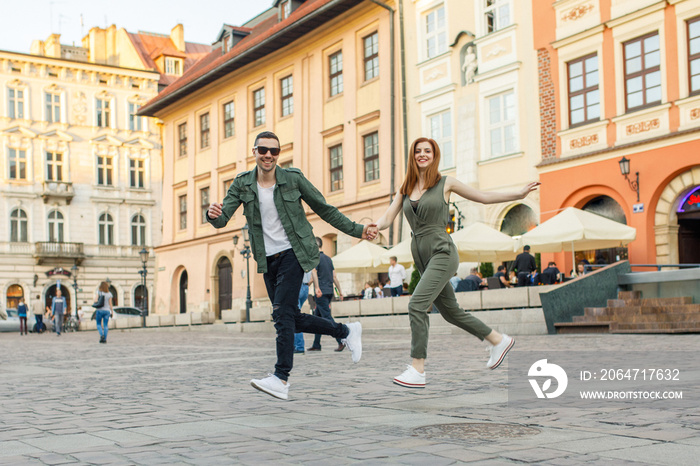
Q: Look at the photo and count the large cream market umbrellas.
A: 4